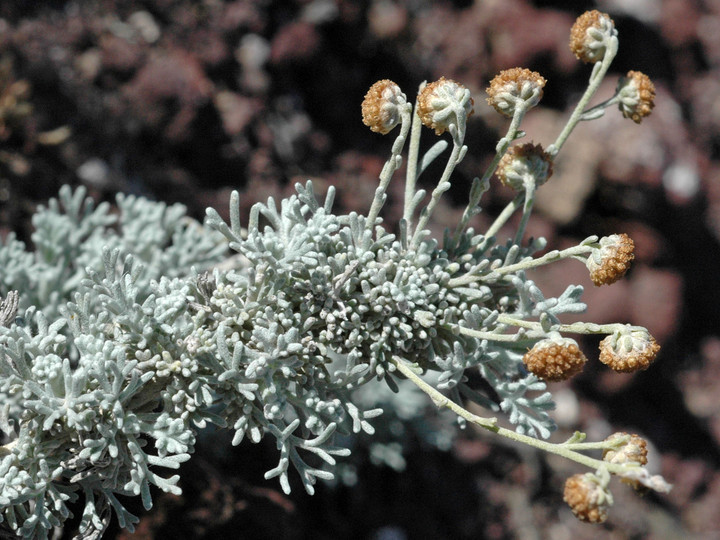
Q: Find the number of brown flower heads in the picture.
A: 11